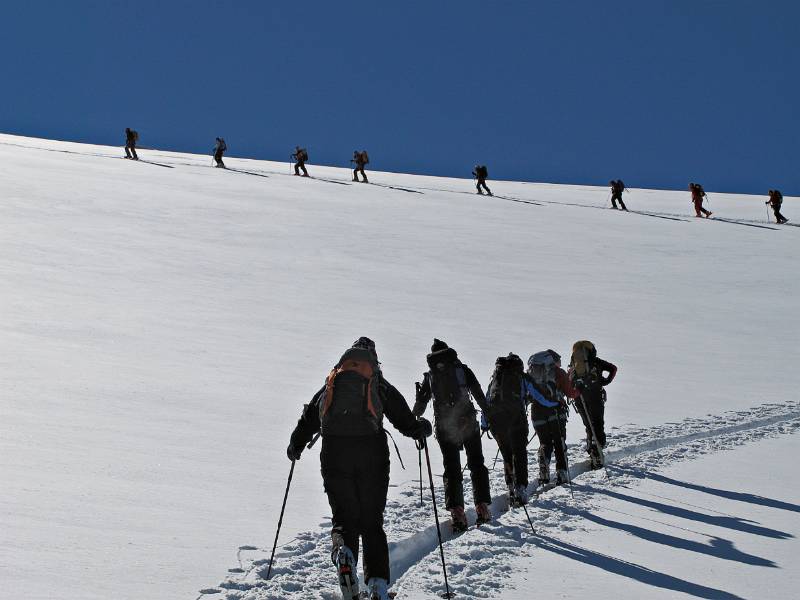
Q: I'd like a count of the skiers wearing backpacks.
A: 13